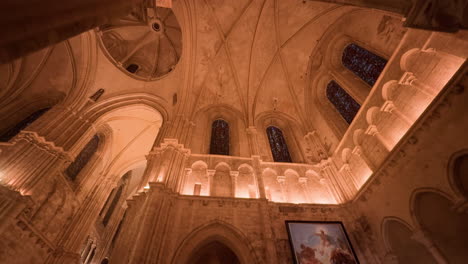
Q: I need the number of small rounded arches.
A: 11